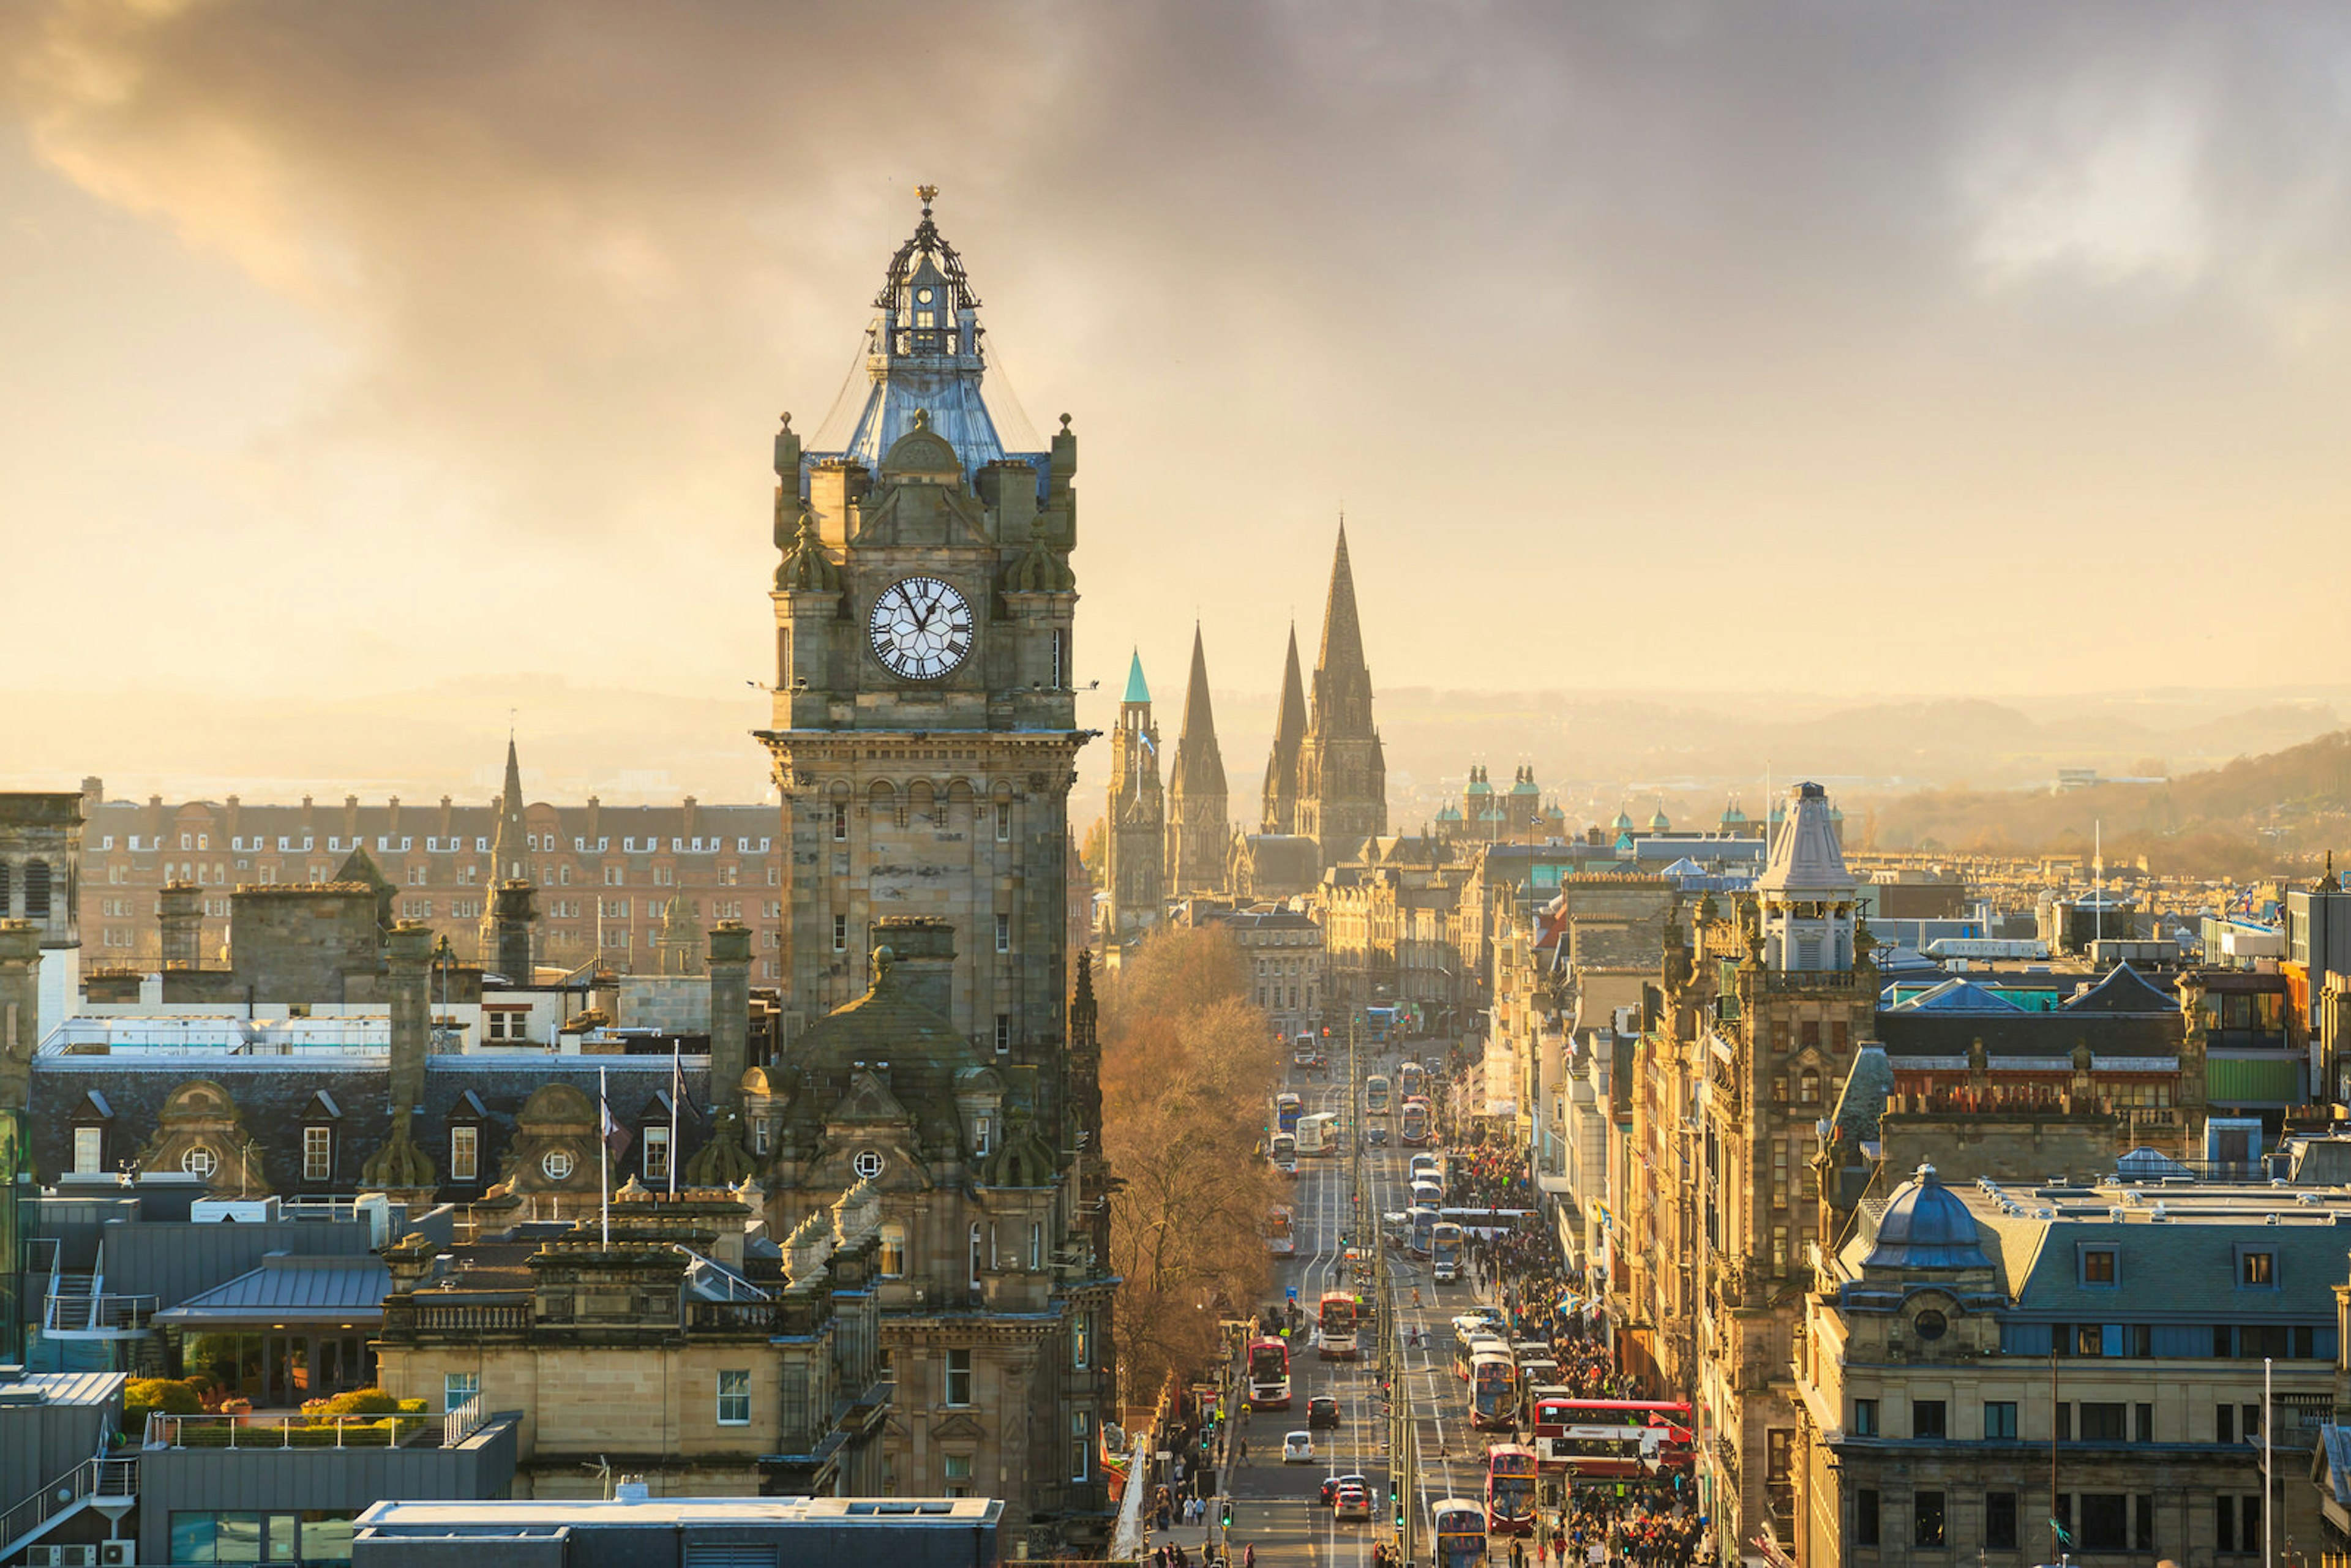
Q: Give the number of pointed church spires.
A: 5